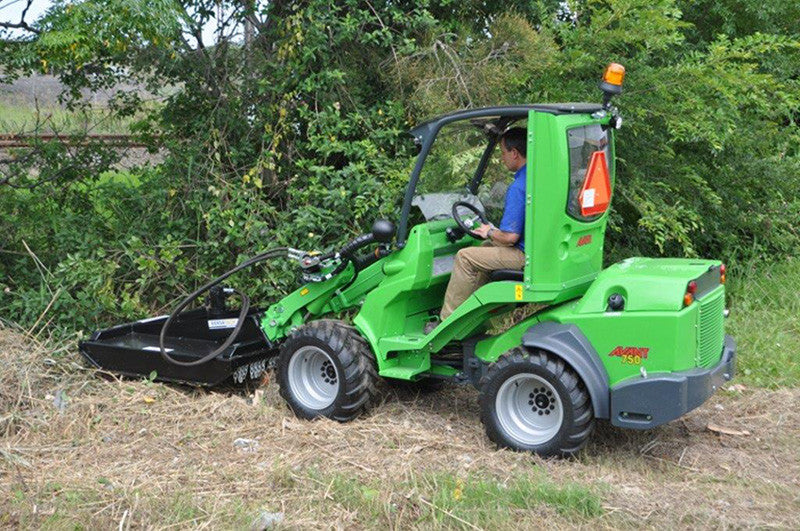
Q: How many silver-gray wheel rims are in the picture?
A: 2